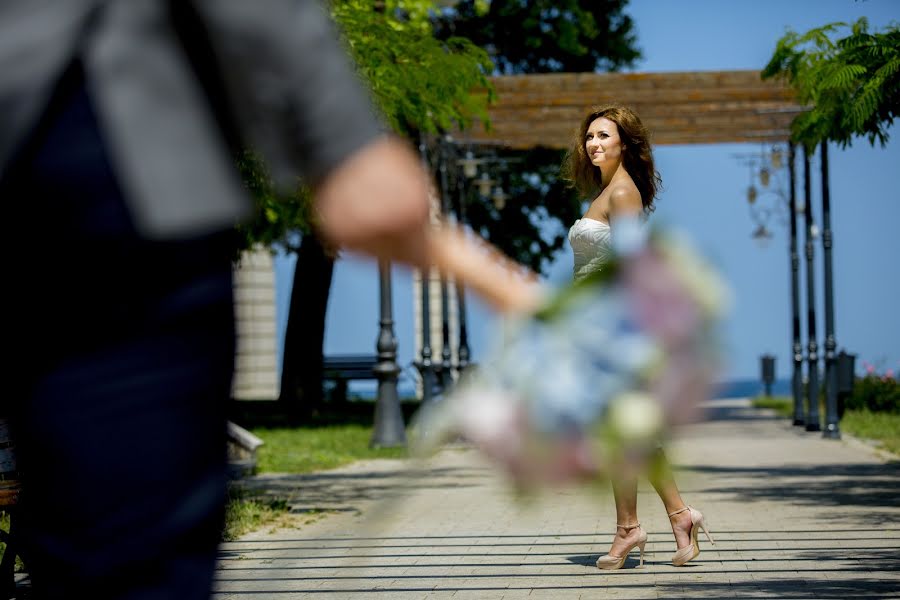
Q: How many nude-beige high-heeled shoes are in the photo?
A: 2